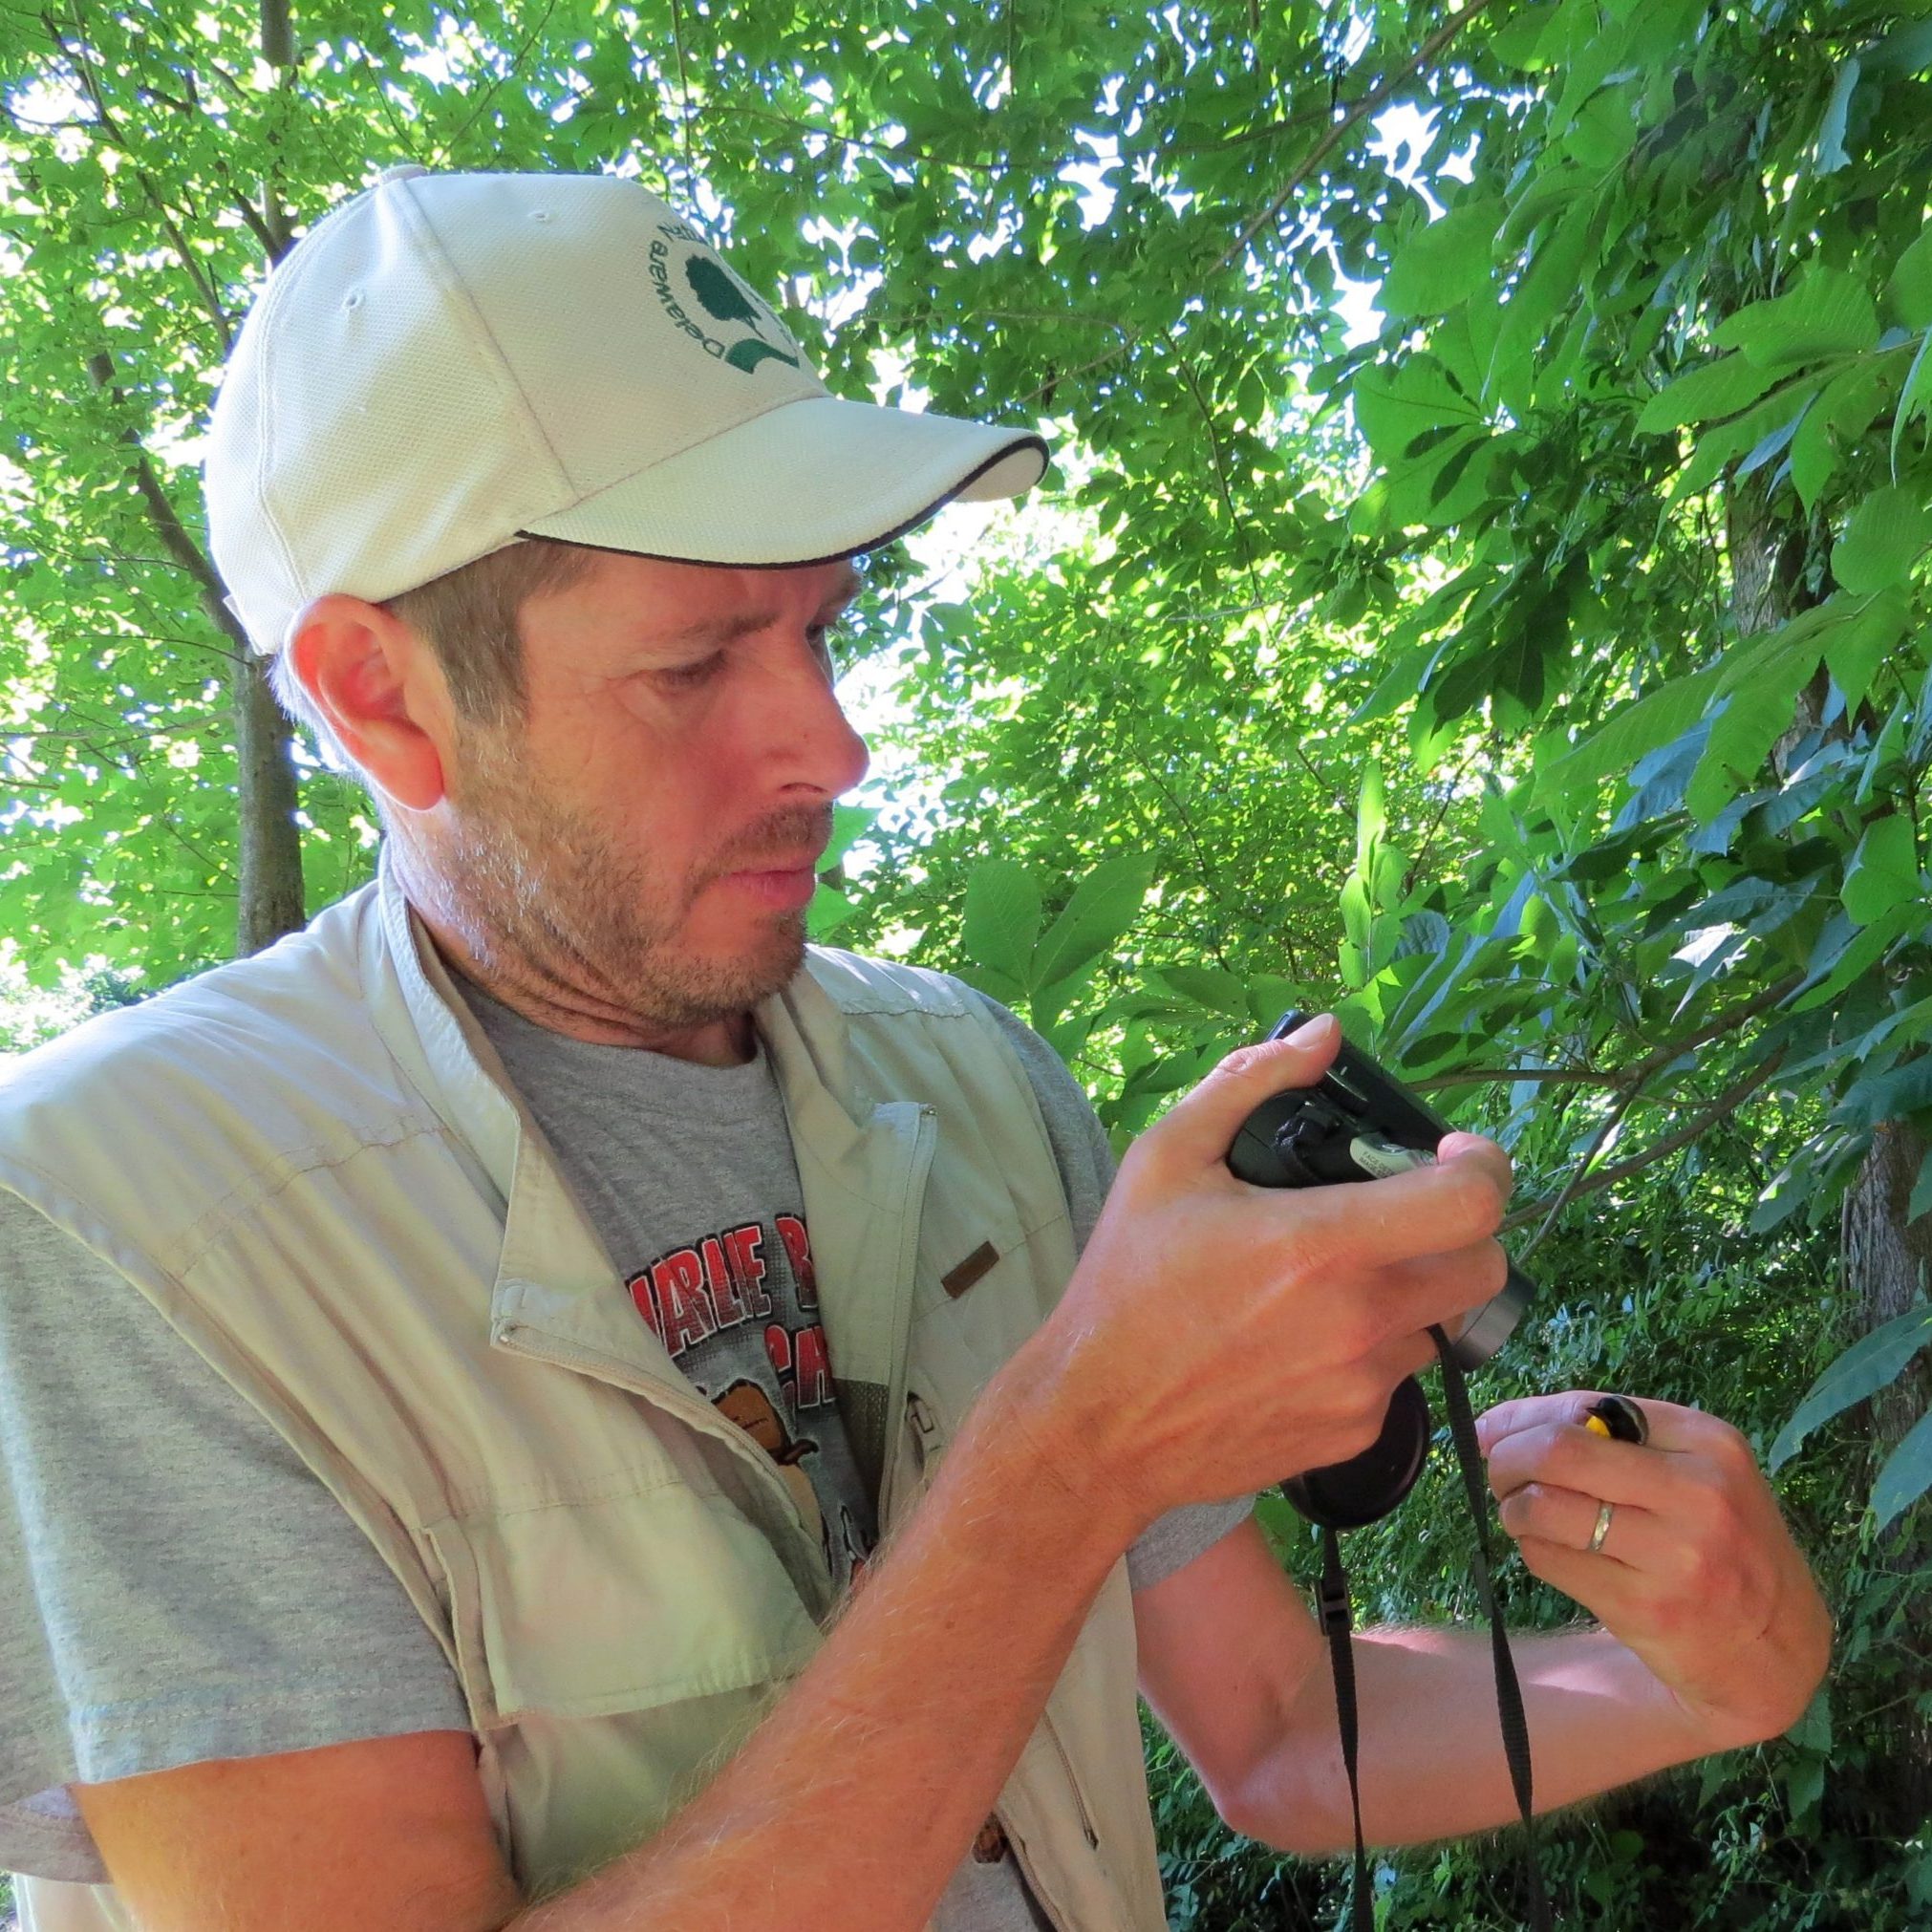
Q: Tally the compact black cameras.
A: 1